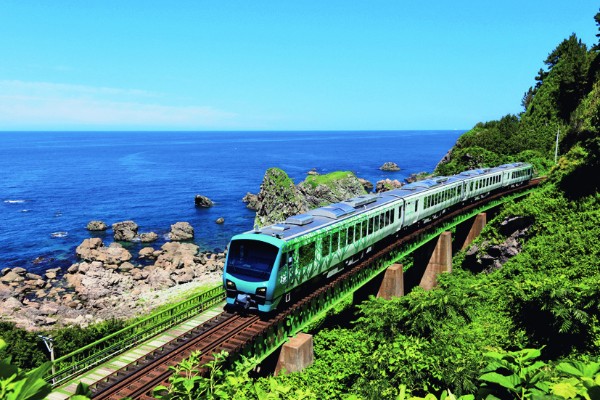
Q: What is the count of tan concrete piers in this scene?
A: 4